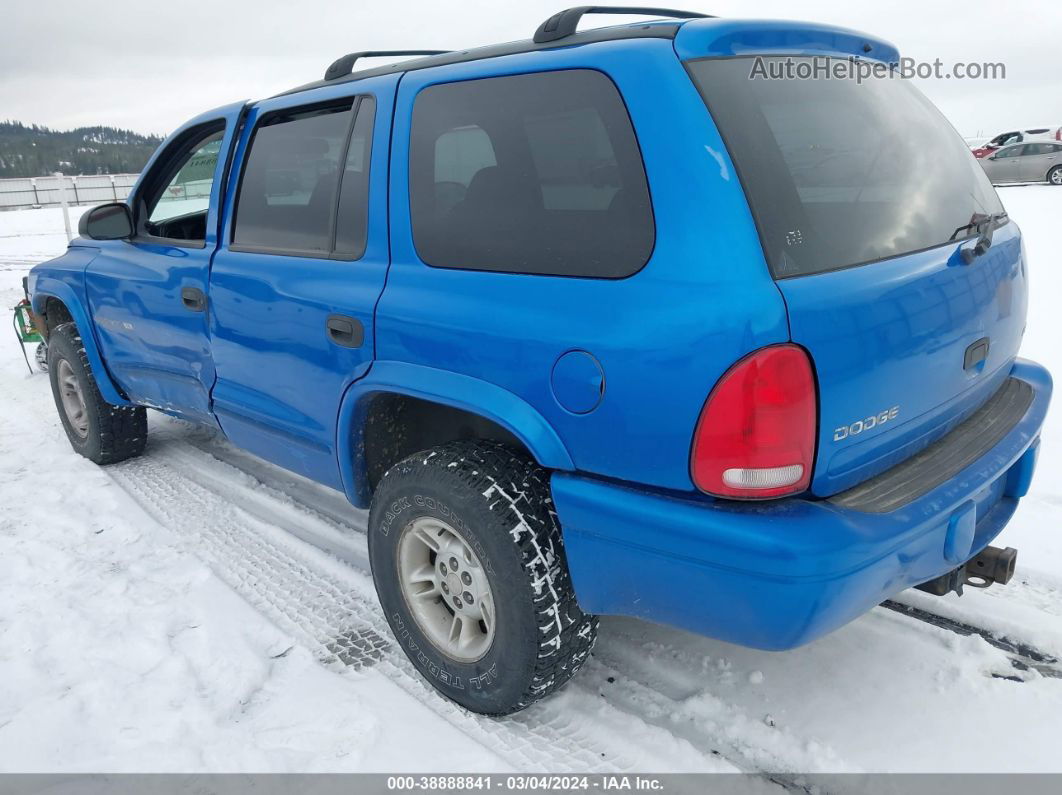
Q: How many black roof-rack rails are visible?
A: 2